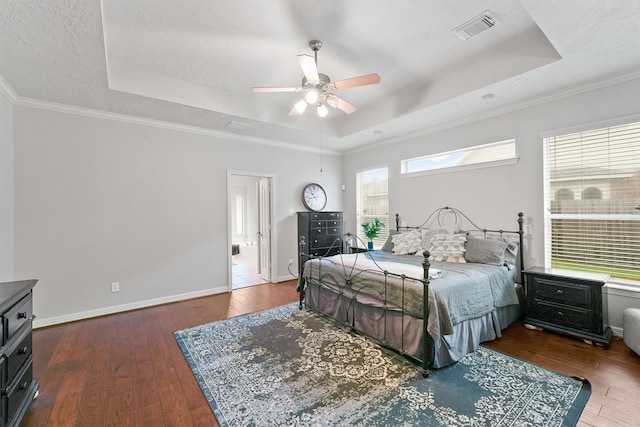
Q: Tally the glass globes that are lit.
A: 3